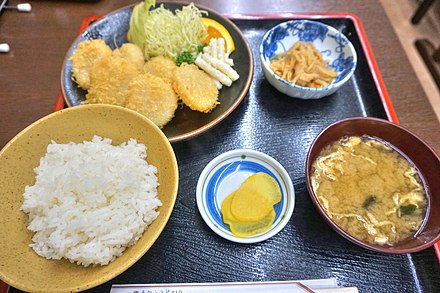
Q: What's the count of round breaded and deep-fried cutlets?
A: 6